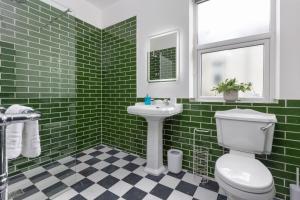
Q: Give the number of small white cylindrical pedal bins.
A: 1